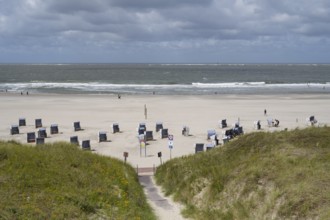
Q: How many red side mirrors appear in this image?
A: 0